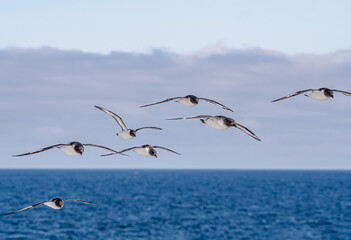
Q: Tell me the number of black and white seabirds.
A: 7